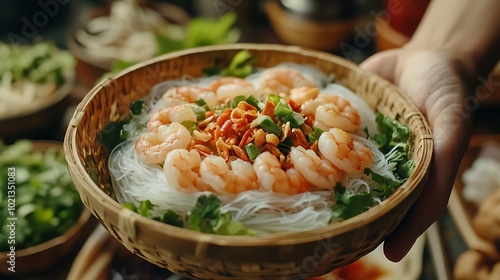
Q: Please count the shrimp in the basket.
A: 11